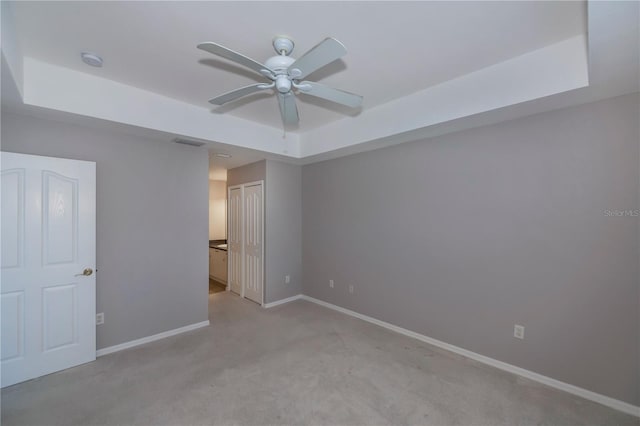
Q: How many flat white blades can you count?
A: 5